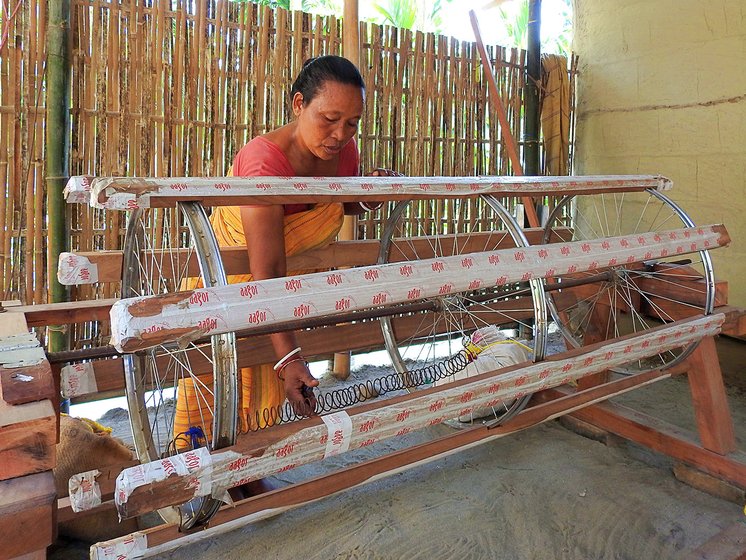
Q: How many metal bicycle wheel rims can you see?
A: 3